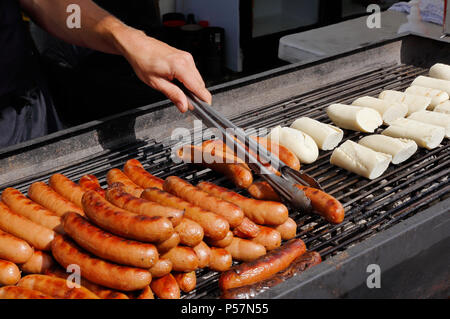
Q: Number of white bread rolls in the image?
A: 13